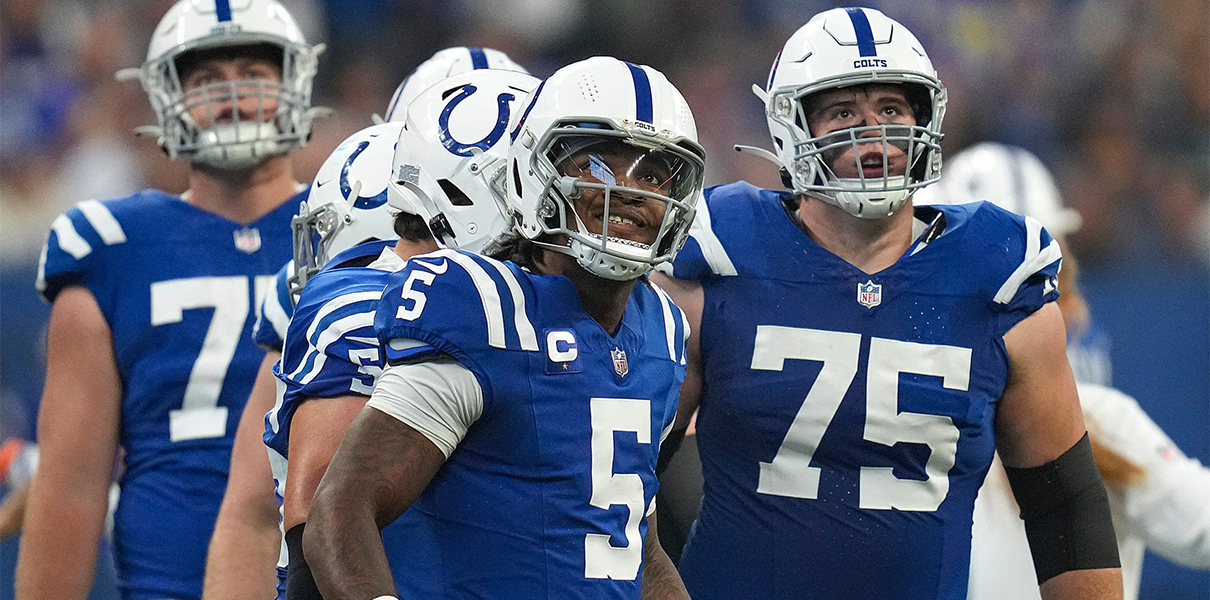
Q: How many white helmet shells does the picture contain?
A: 7